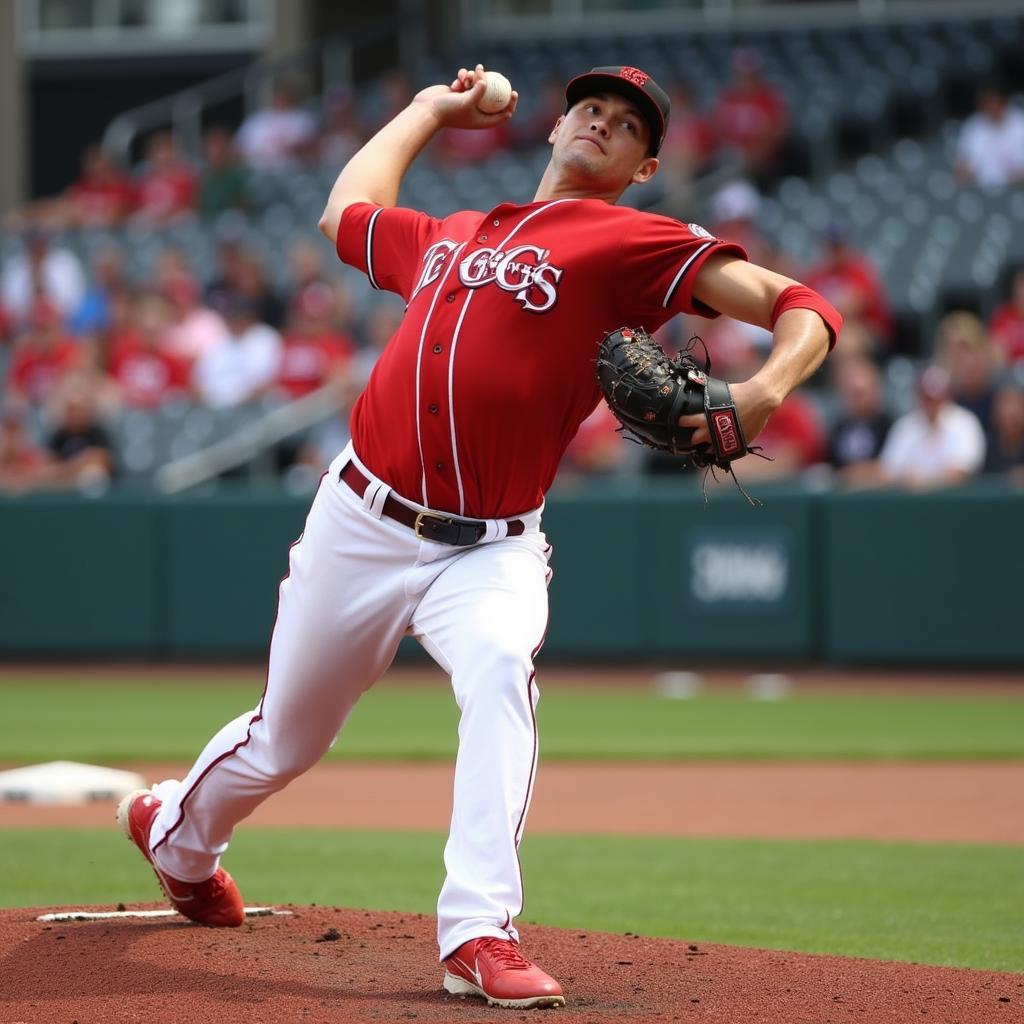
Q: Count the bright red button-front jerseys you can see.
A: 1